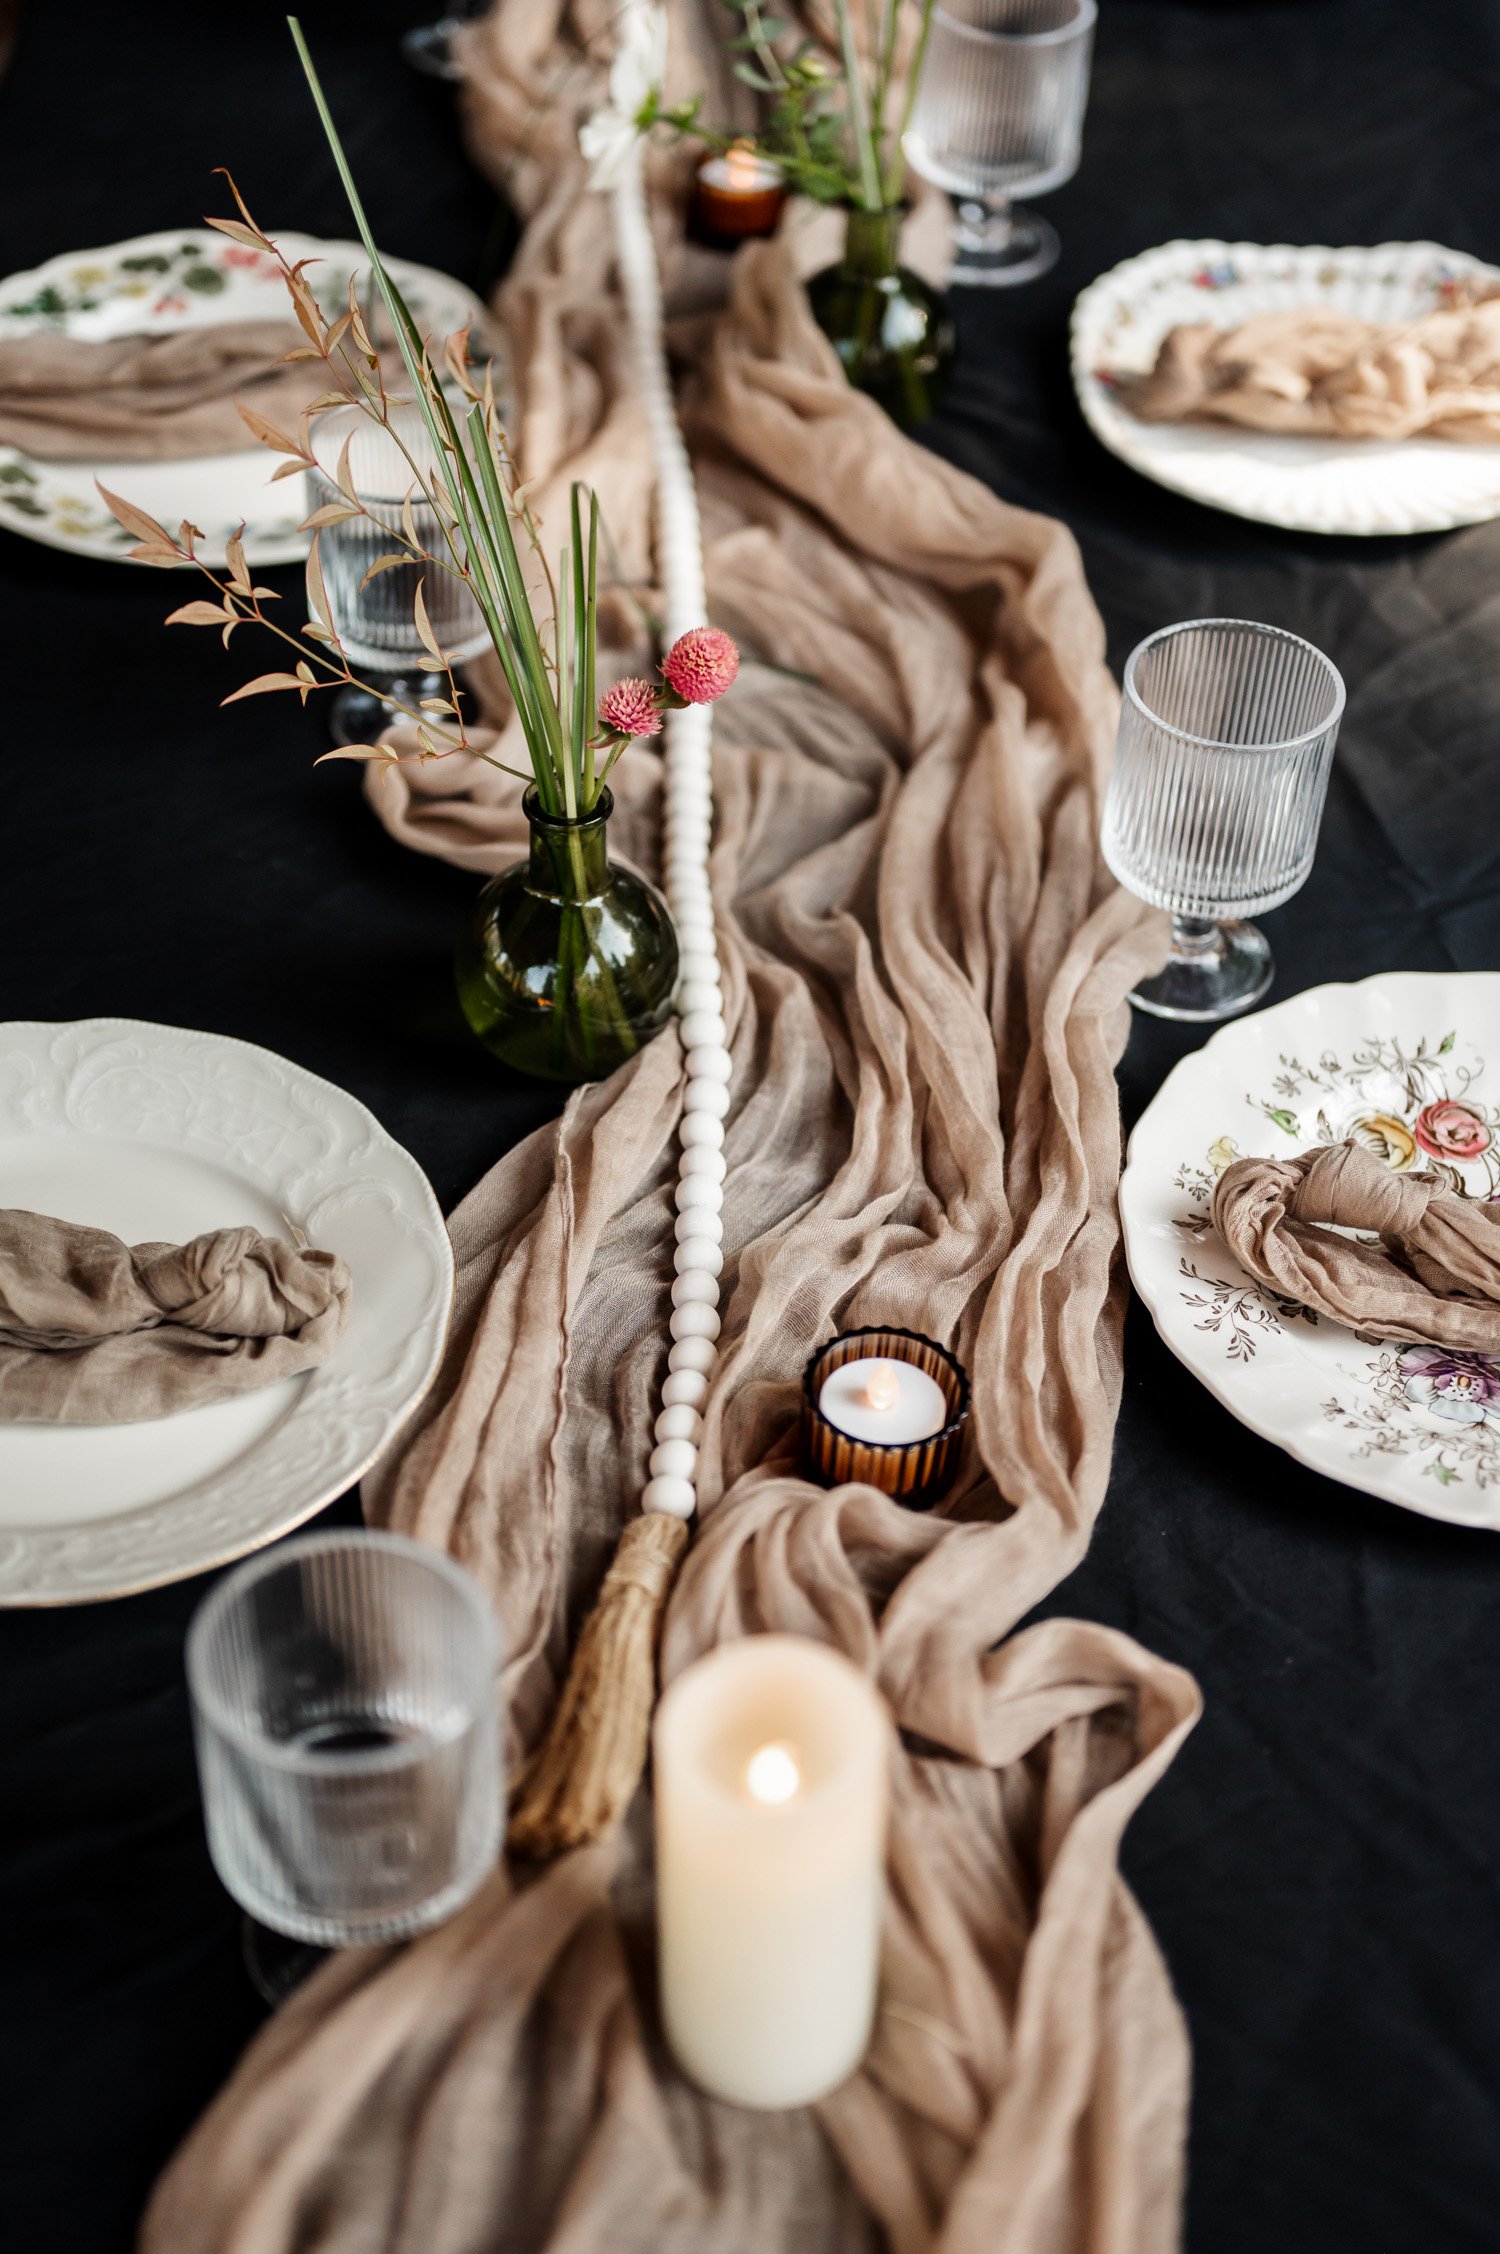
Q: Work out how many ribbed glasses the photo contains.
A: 4